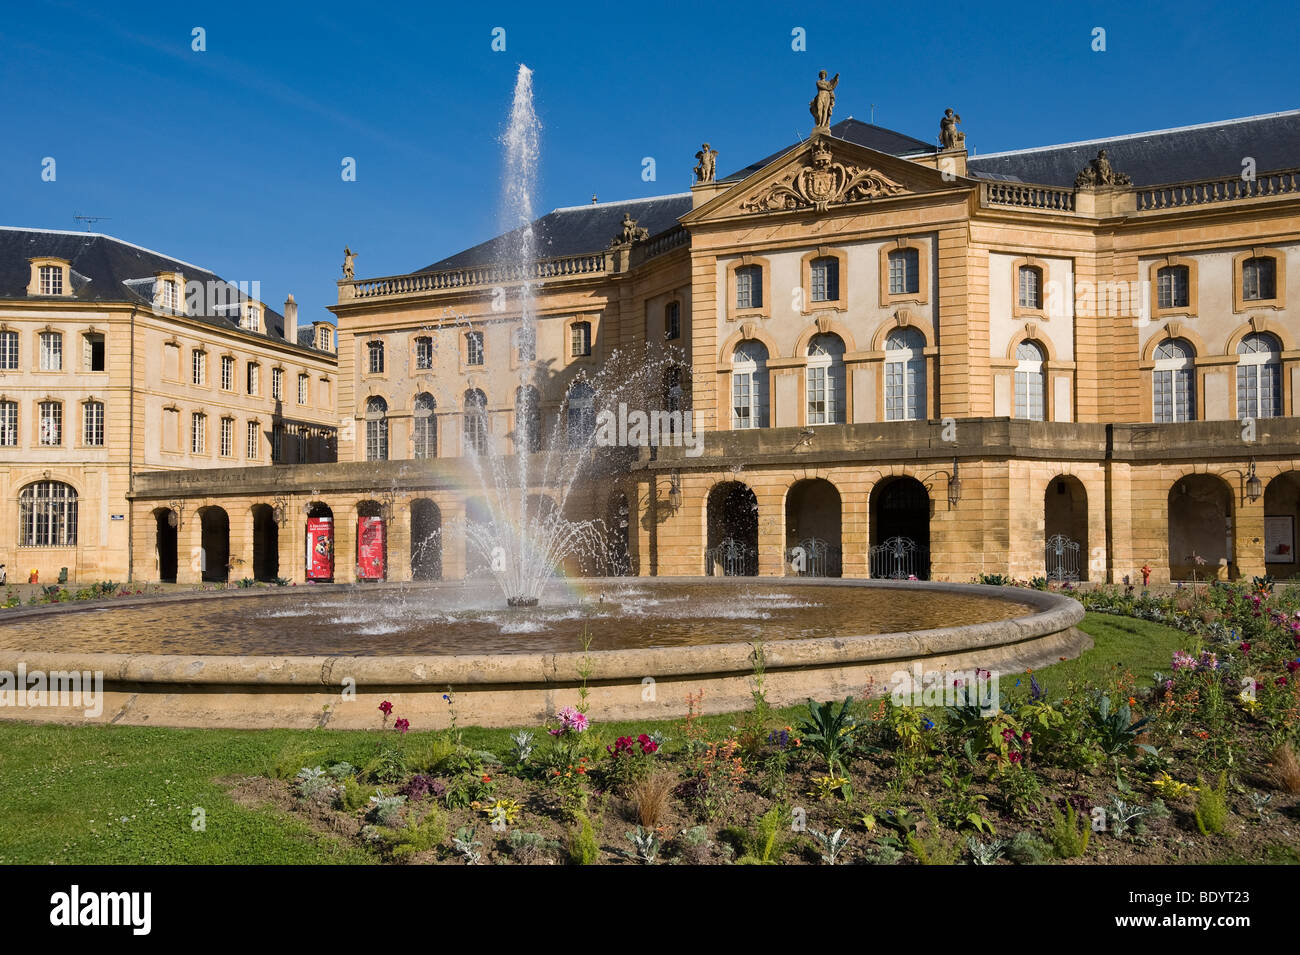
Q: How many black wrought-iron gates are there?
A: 4